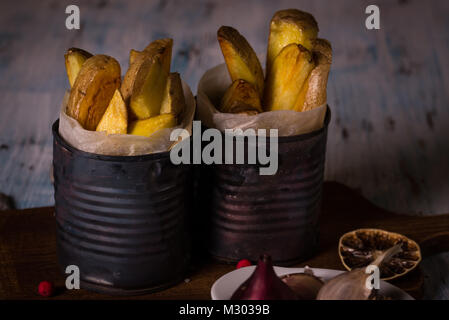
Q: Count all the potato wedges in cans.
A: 12